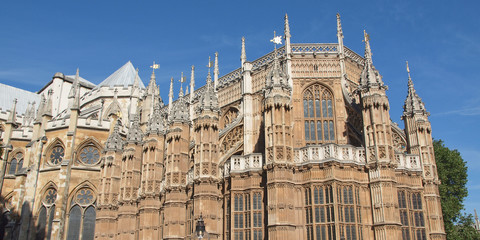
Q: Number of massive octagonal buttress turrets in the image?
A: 8